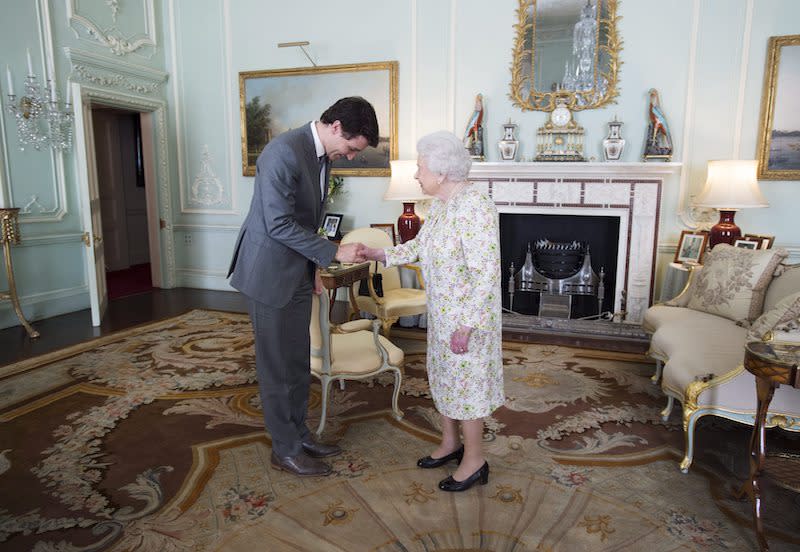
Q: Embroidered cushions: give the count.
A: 2